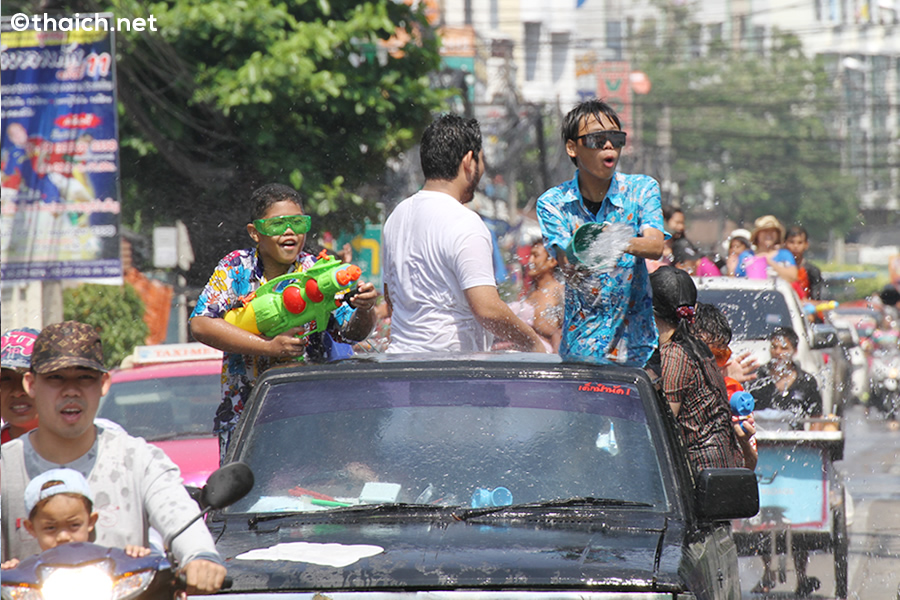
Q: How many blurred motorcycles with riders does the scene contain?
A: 1